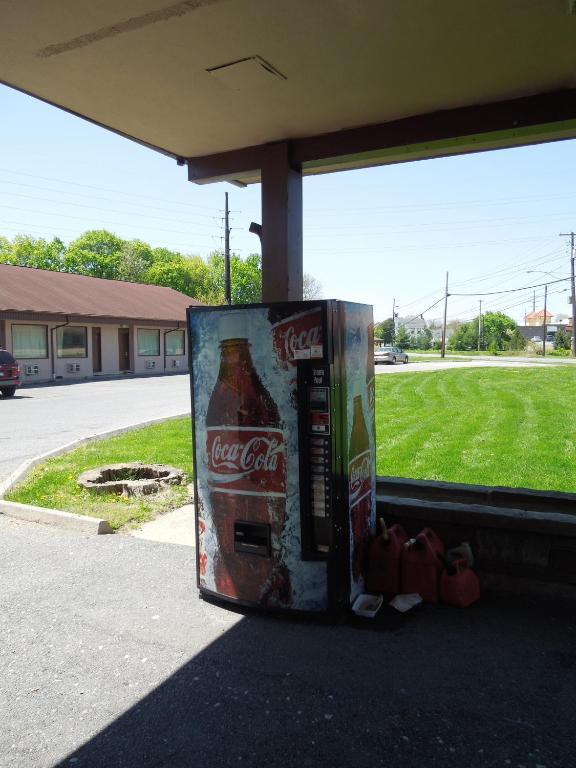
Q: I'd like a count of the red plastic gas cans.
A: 3